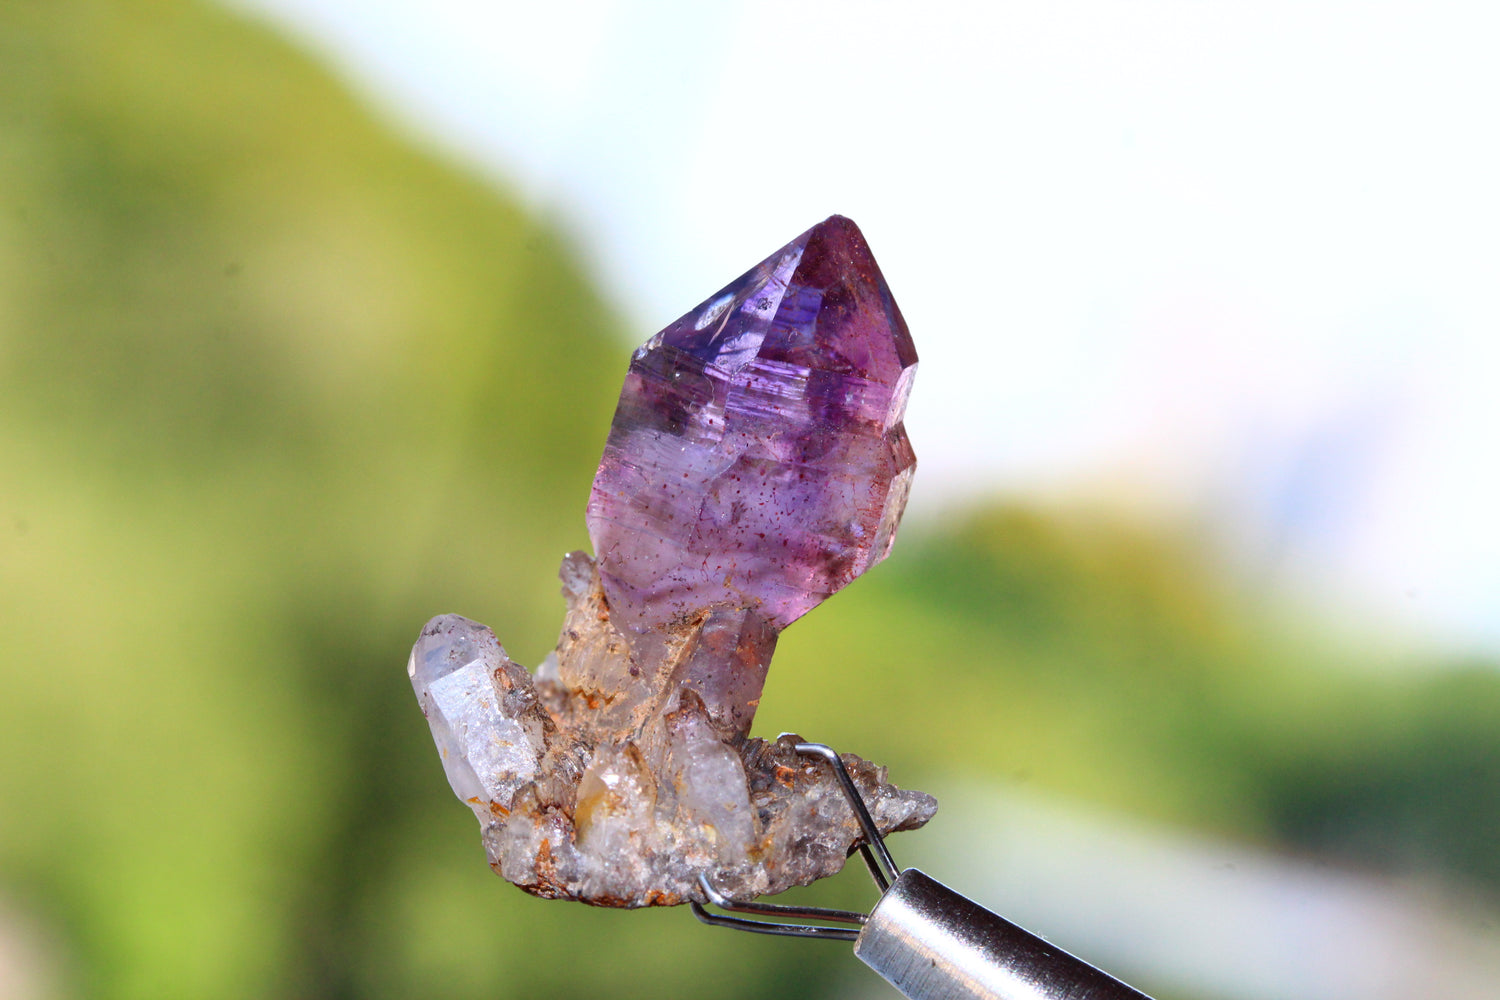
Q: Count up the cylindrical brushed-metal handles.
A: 1